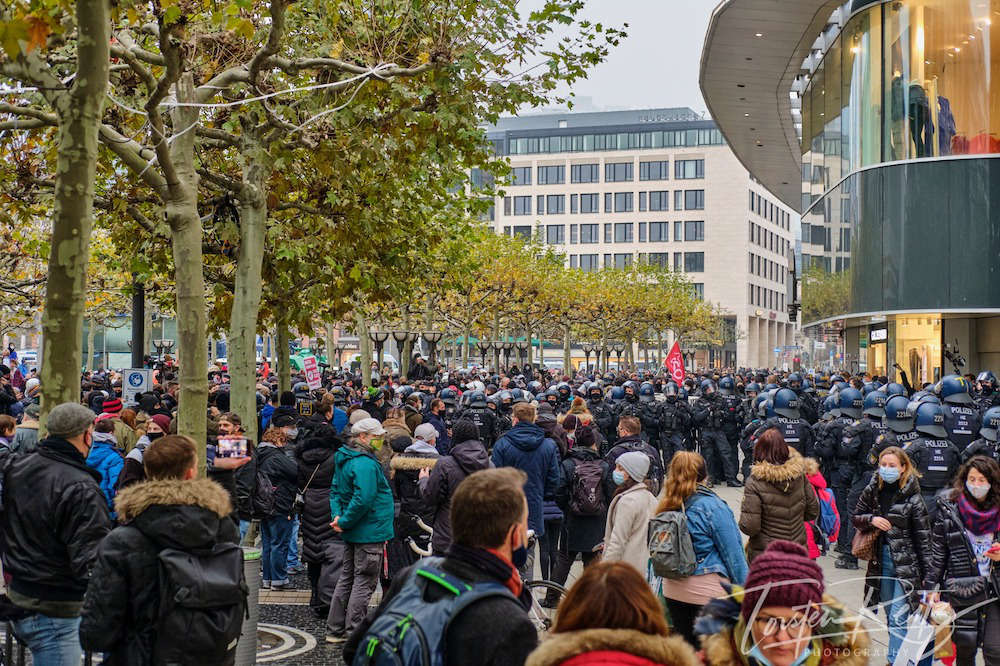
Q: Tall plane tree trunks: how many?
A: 3